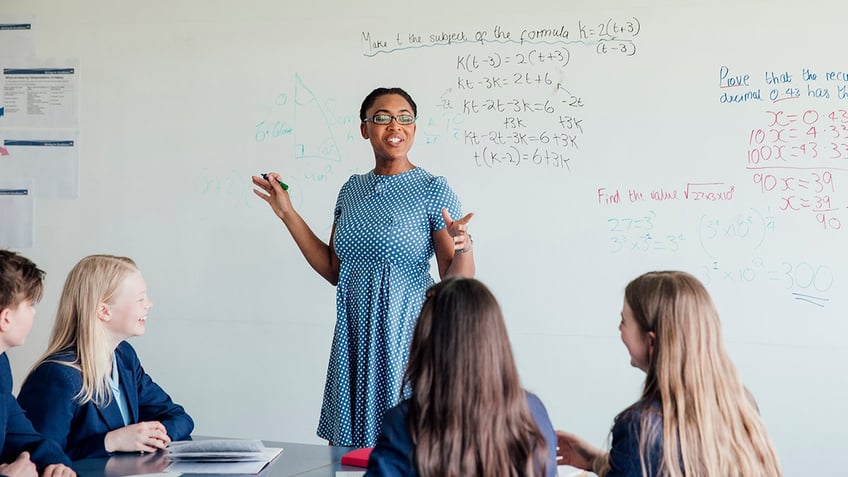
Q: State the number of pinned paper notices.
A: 4